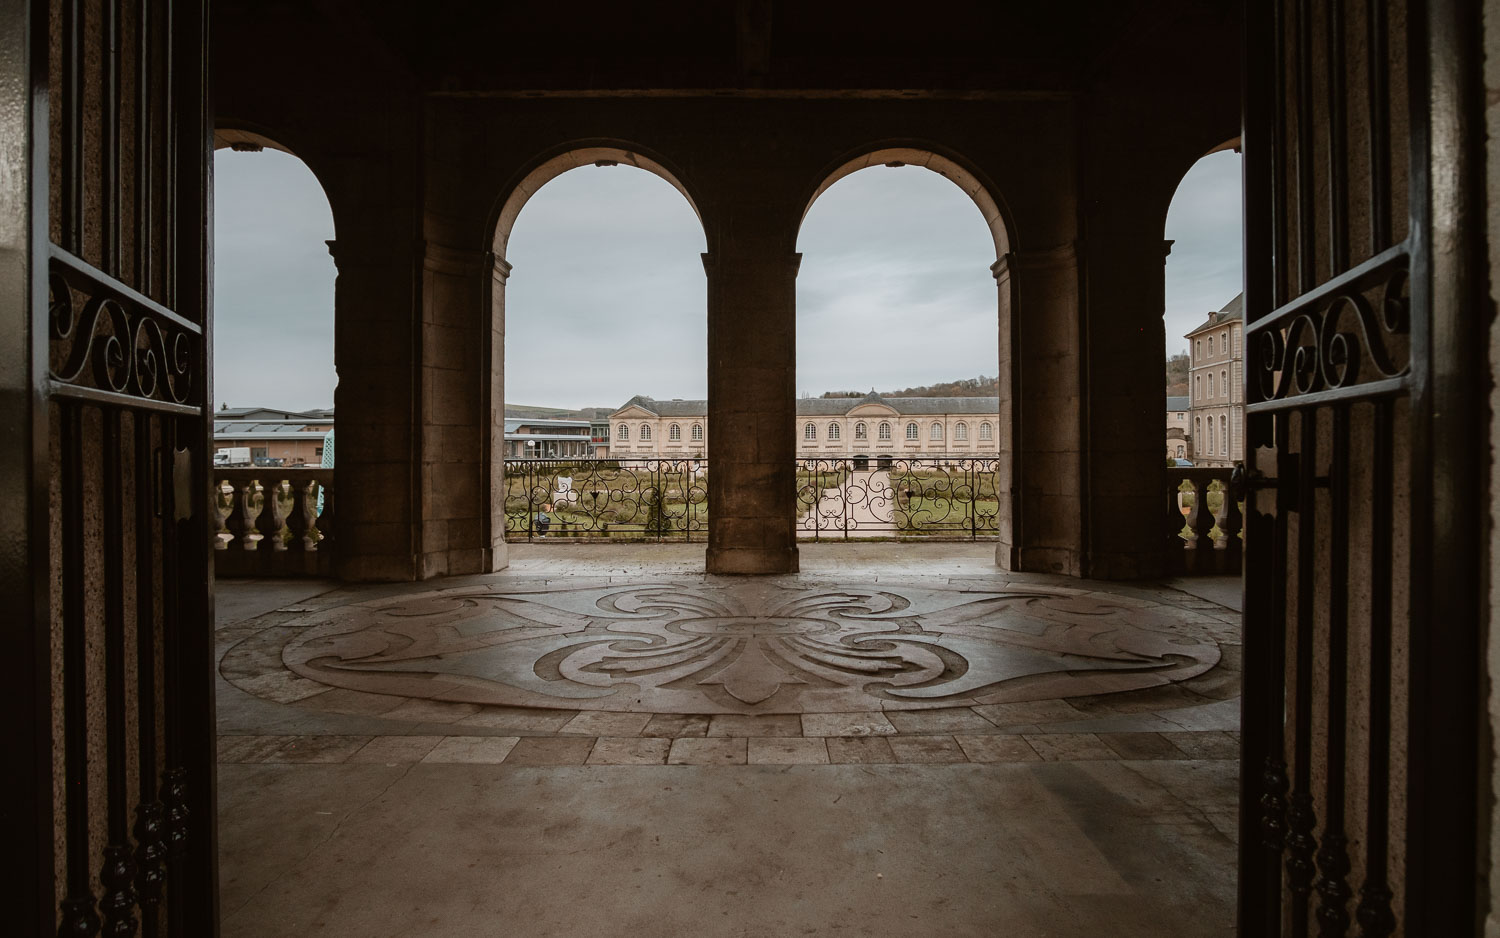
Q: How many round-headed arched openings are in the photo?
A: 4